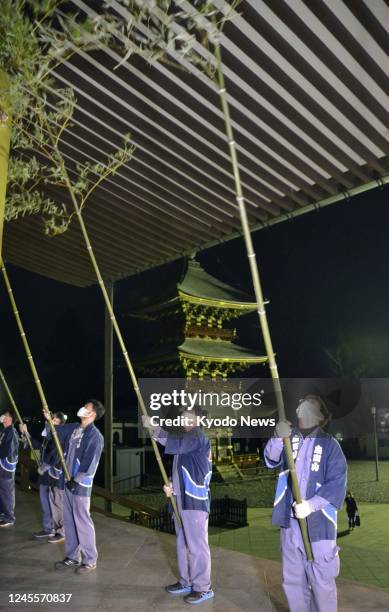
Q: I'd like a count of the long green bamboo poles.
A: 4